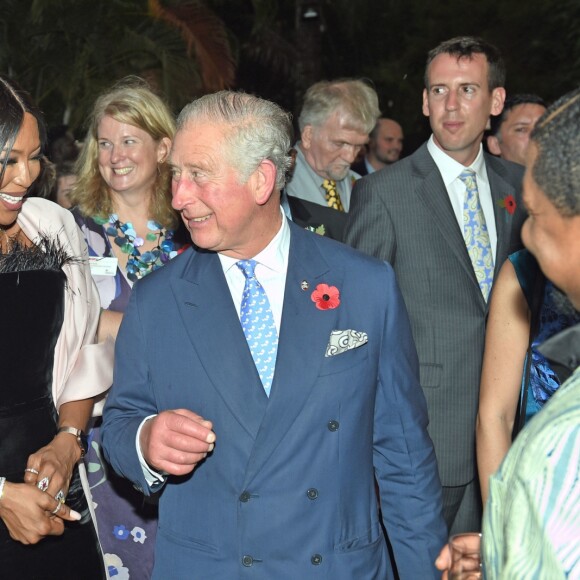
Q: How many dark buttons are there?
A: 5